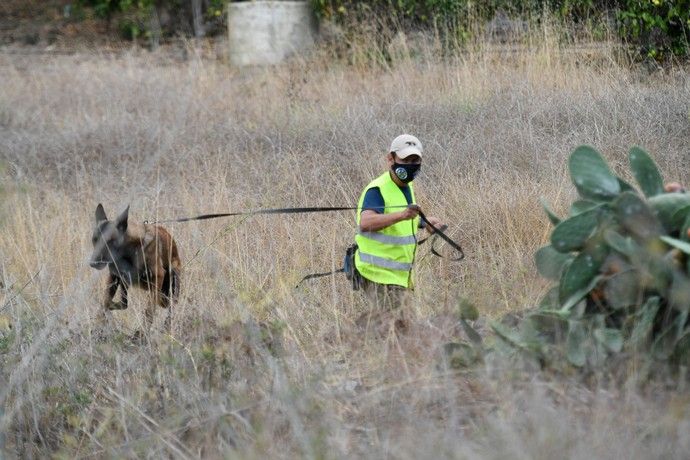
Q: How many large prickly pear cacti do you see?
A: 1